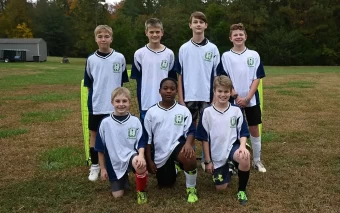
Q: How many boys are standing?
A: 4